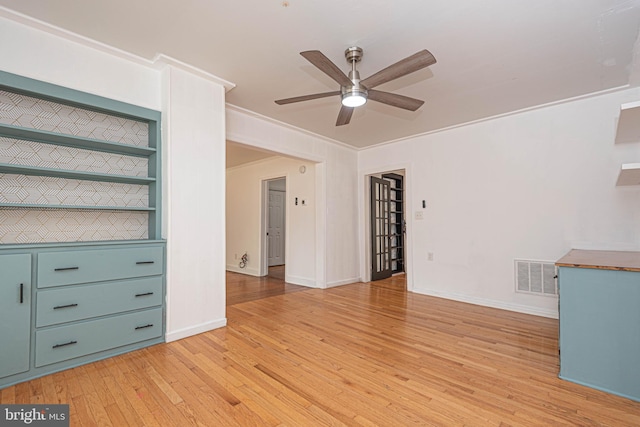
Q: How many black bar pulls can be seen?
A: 7